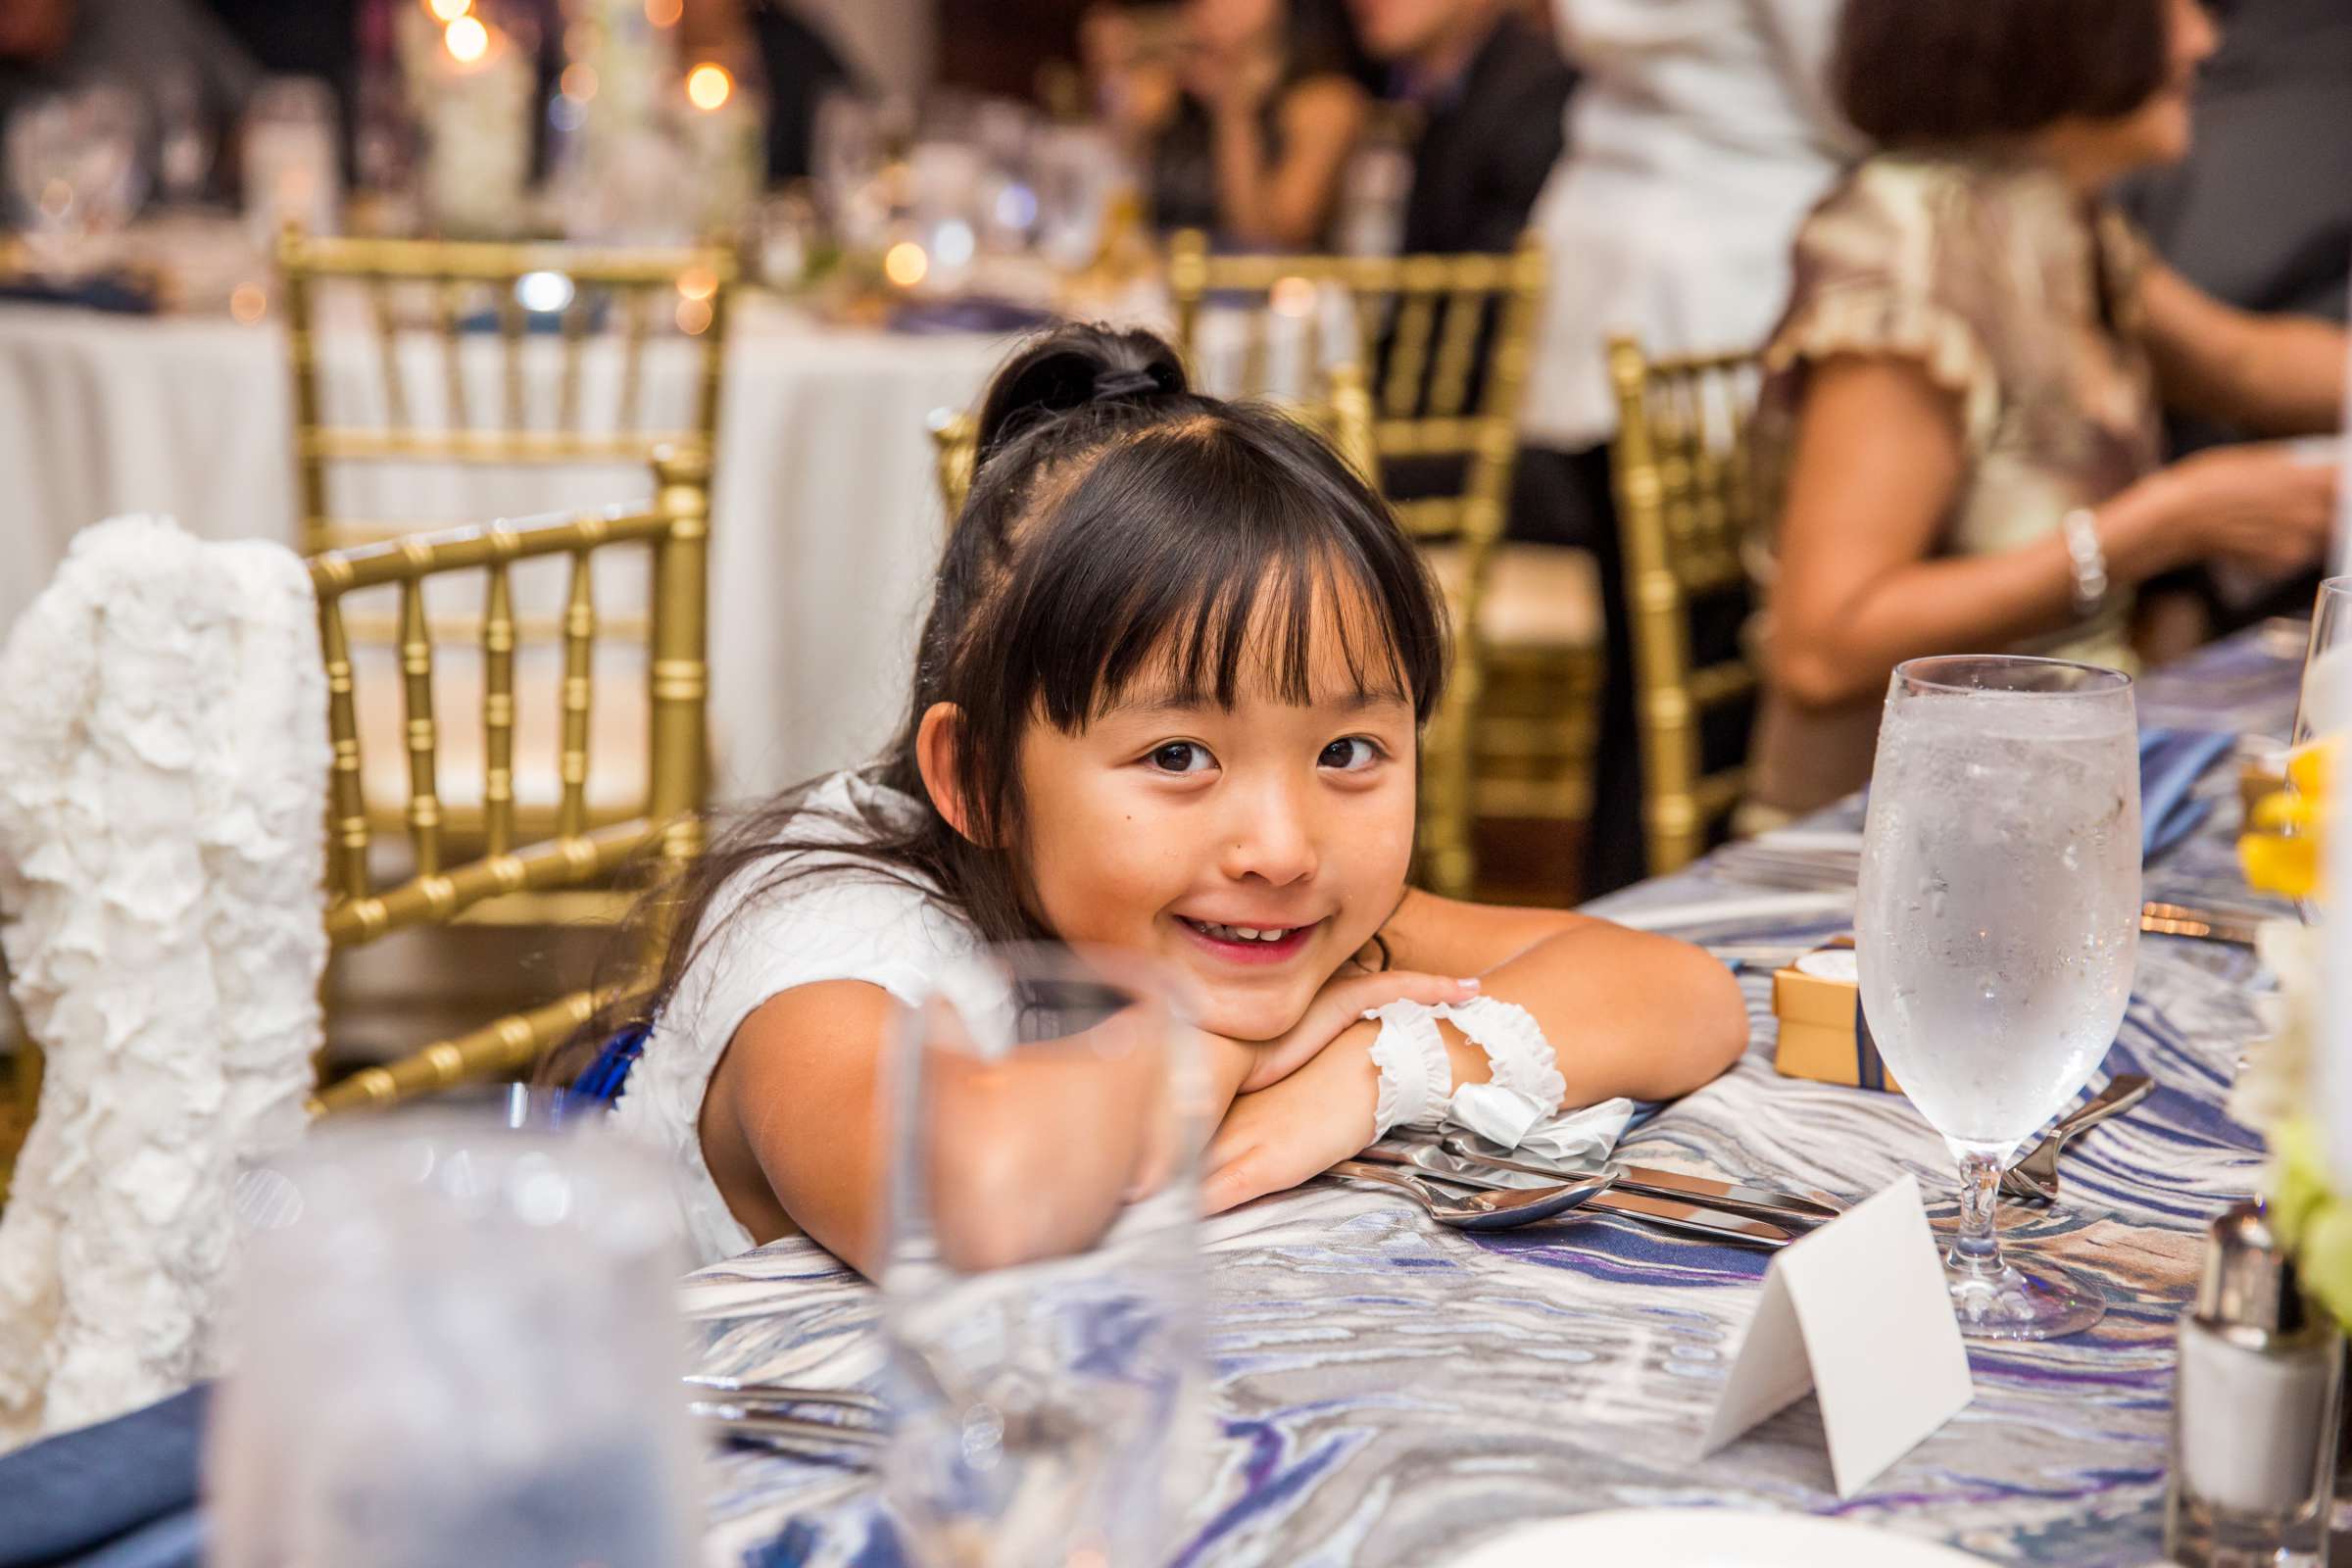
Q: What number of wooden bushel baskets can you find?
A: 0